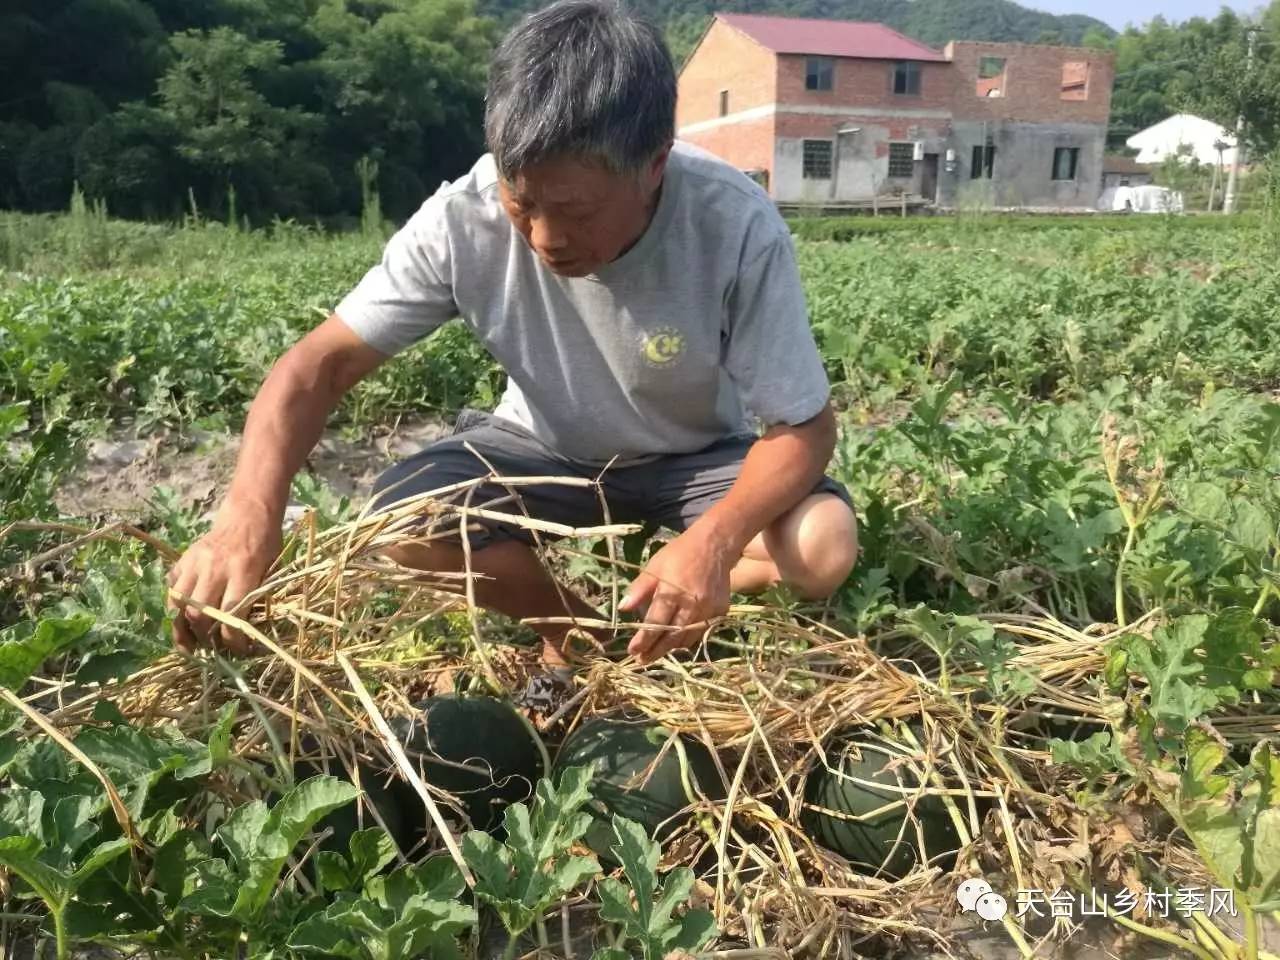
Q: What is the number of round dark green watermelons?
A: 4